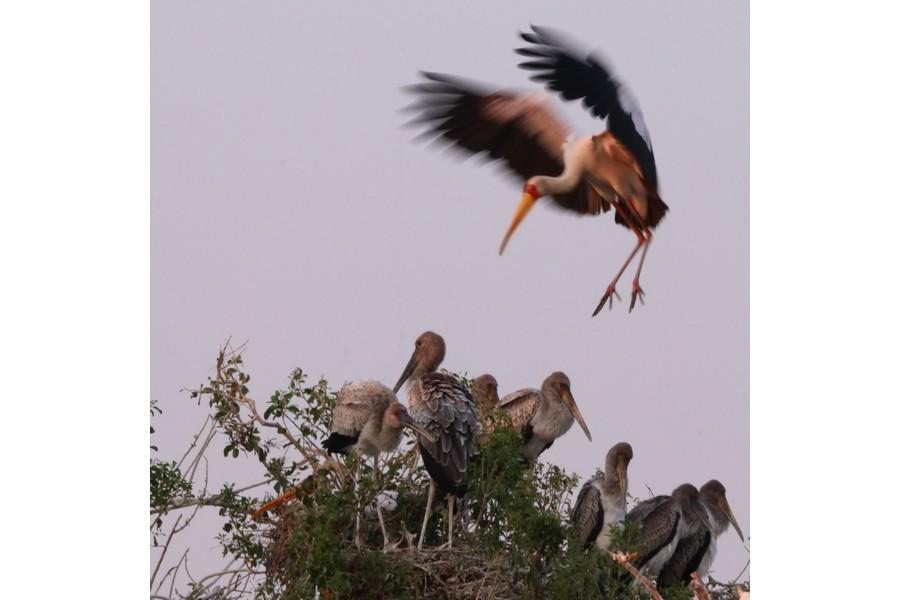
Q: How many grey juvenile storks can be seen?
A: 7